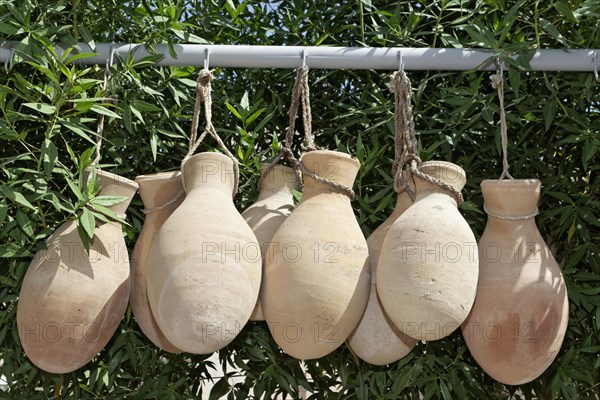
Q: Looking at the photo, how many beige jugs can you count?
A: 8